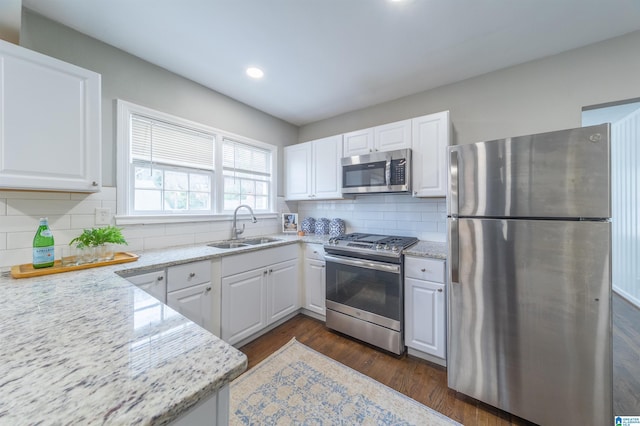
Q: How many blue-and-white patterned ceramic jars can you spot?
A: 3